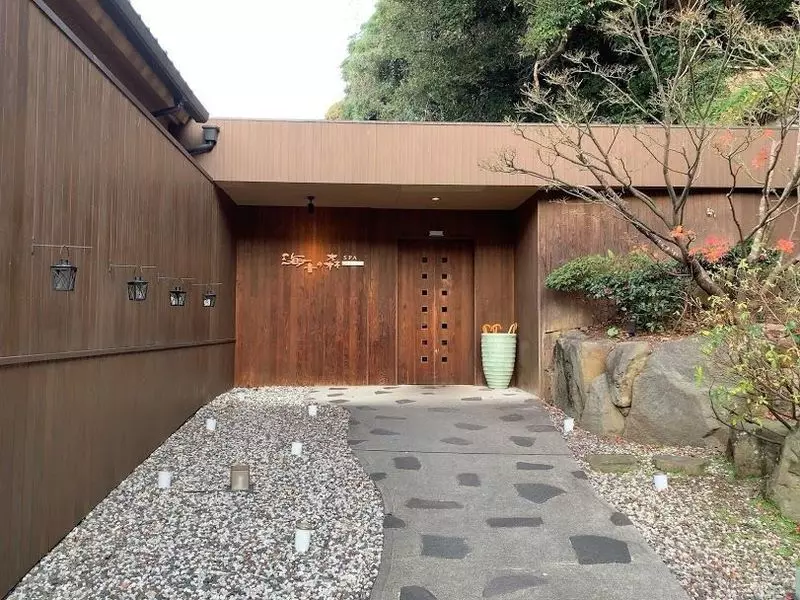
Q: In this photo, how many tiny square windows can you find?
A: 14